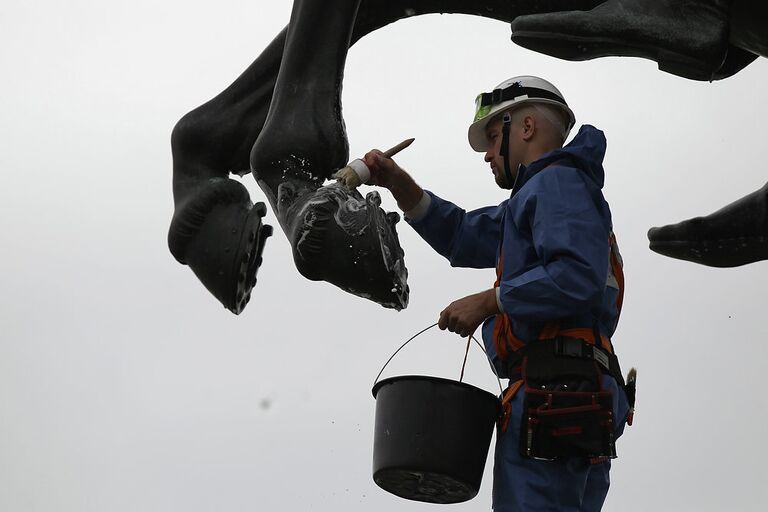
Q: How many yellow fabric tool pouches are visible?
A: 0